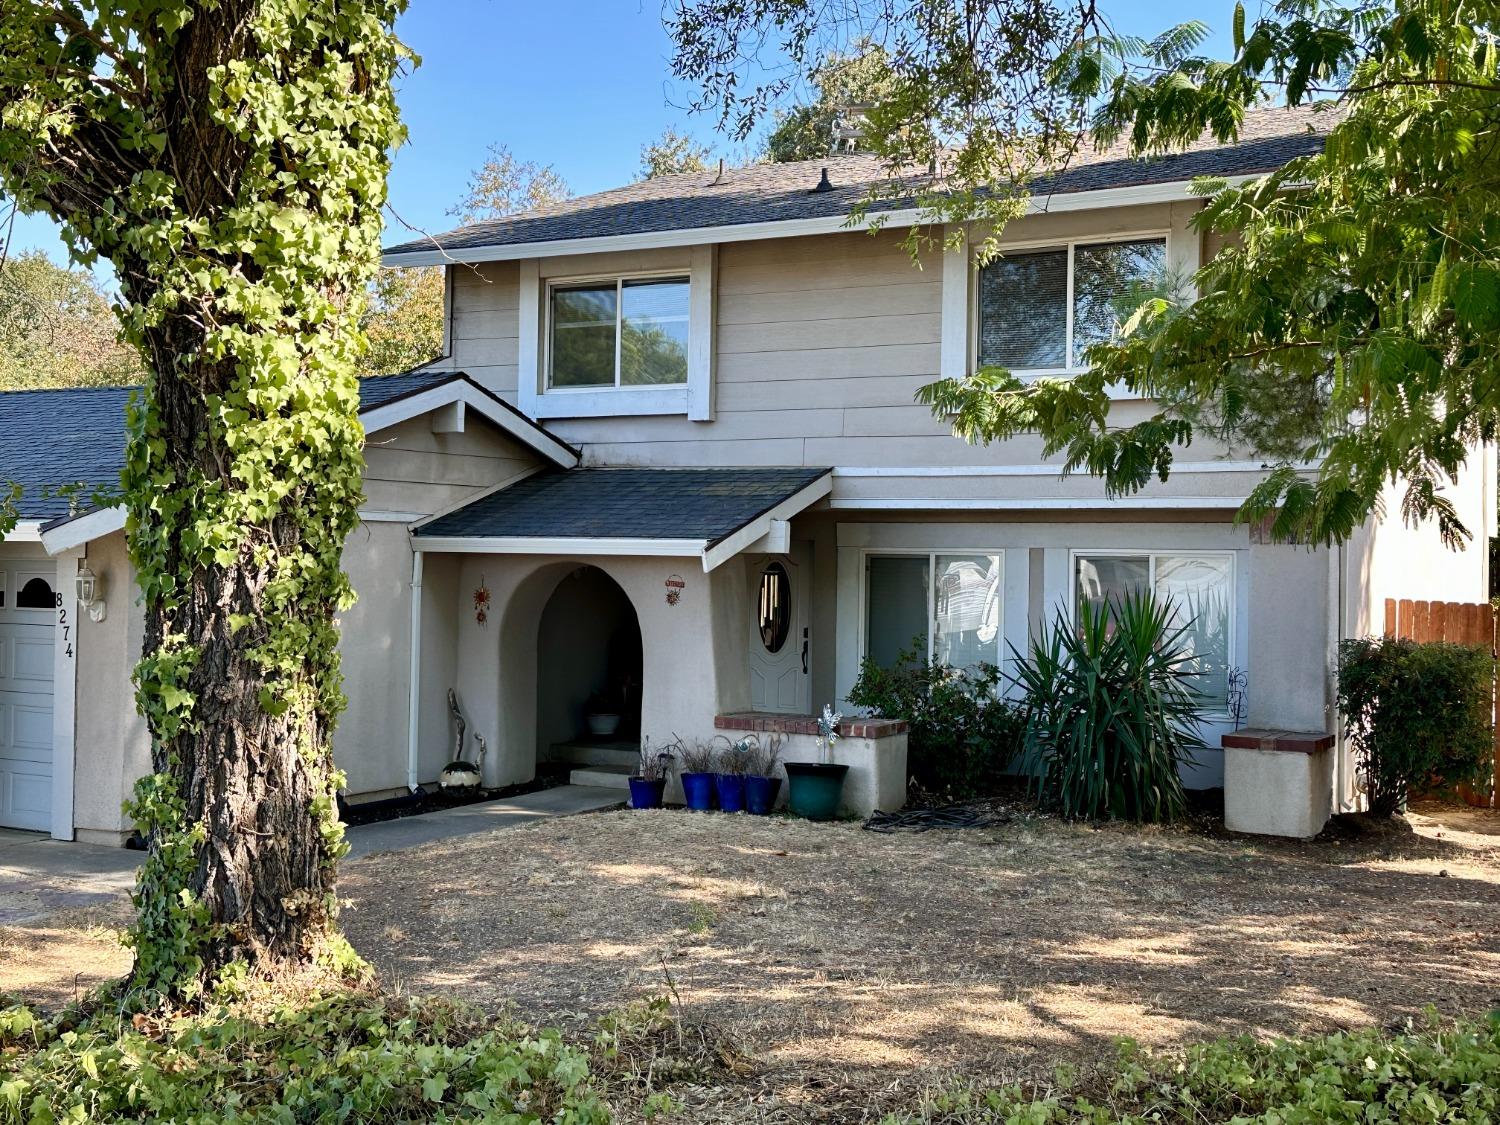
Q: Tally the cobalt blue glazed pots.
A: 4